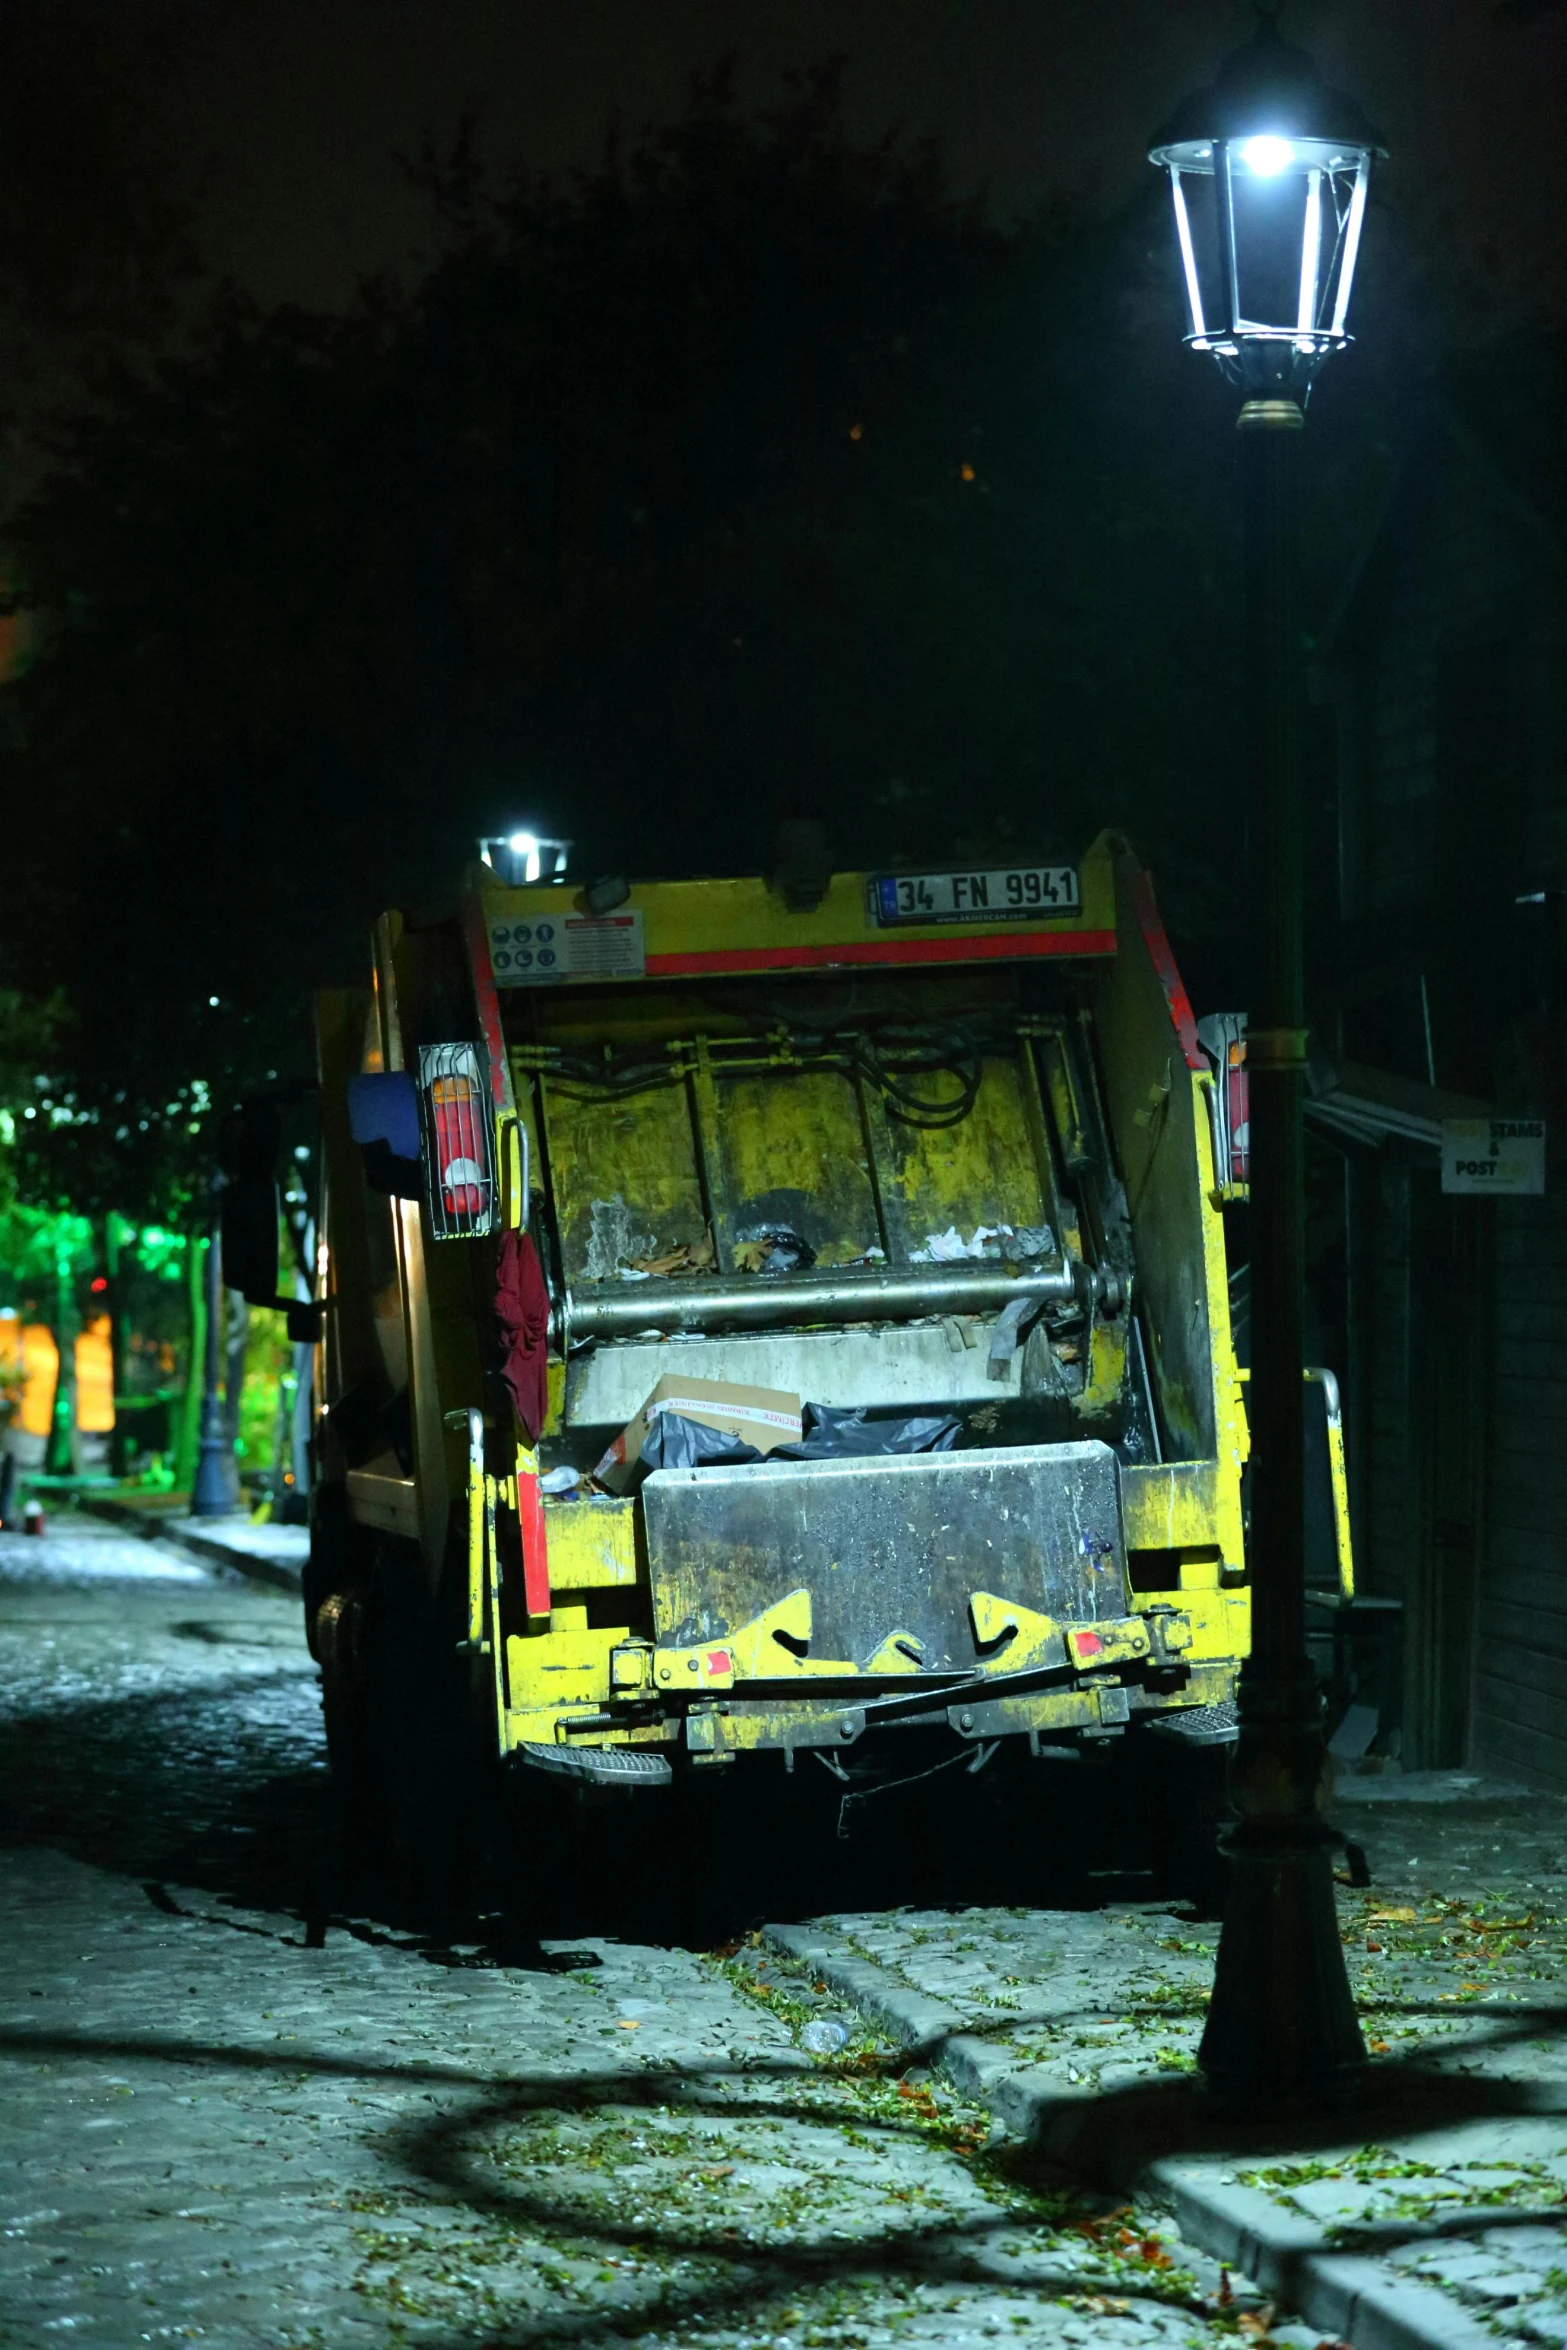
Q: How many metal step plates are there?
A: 2